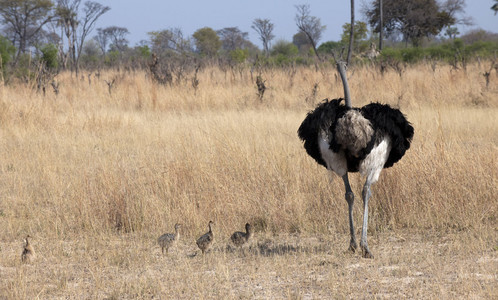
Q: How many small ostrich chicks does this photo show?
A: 4